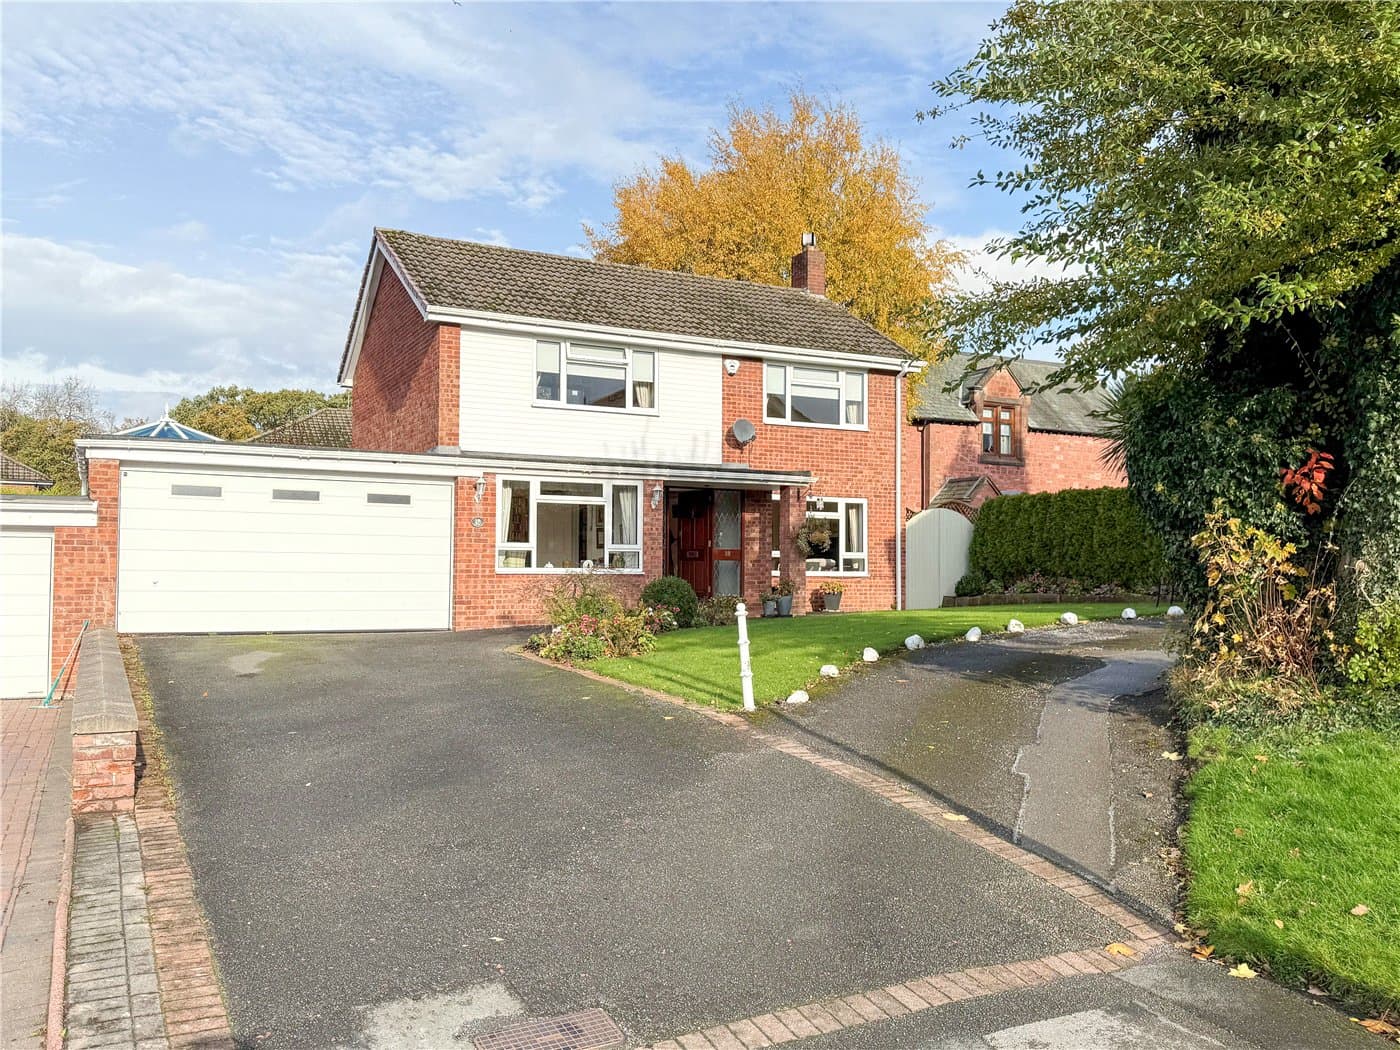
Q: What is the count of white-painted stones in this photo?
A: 9